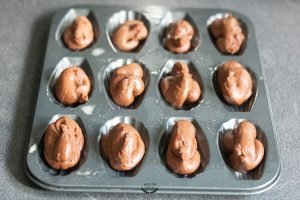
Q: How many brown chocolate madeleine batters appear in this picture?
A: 12